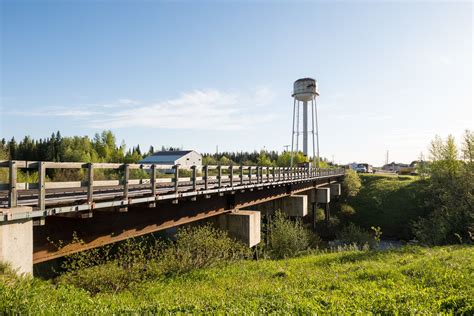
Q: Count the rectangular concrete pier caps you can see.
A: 4